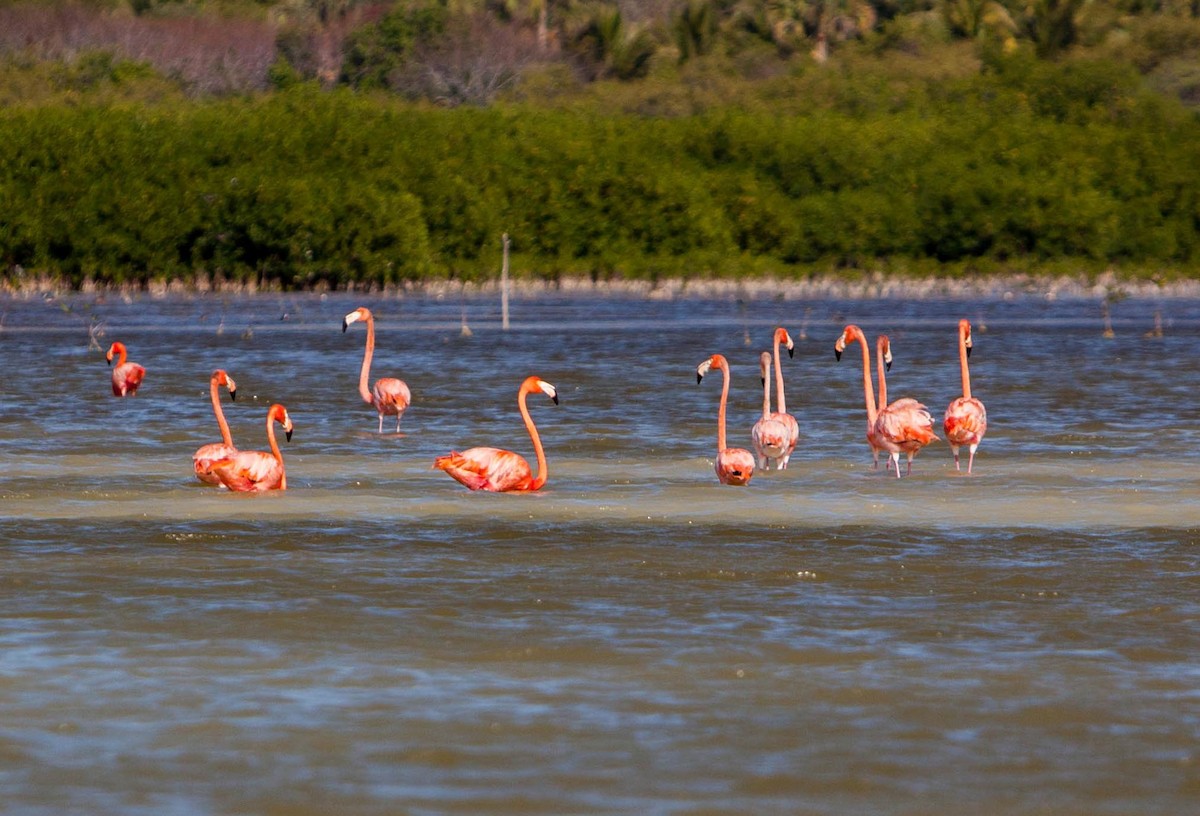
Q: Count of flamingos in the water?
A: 11